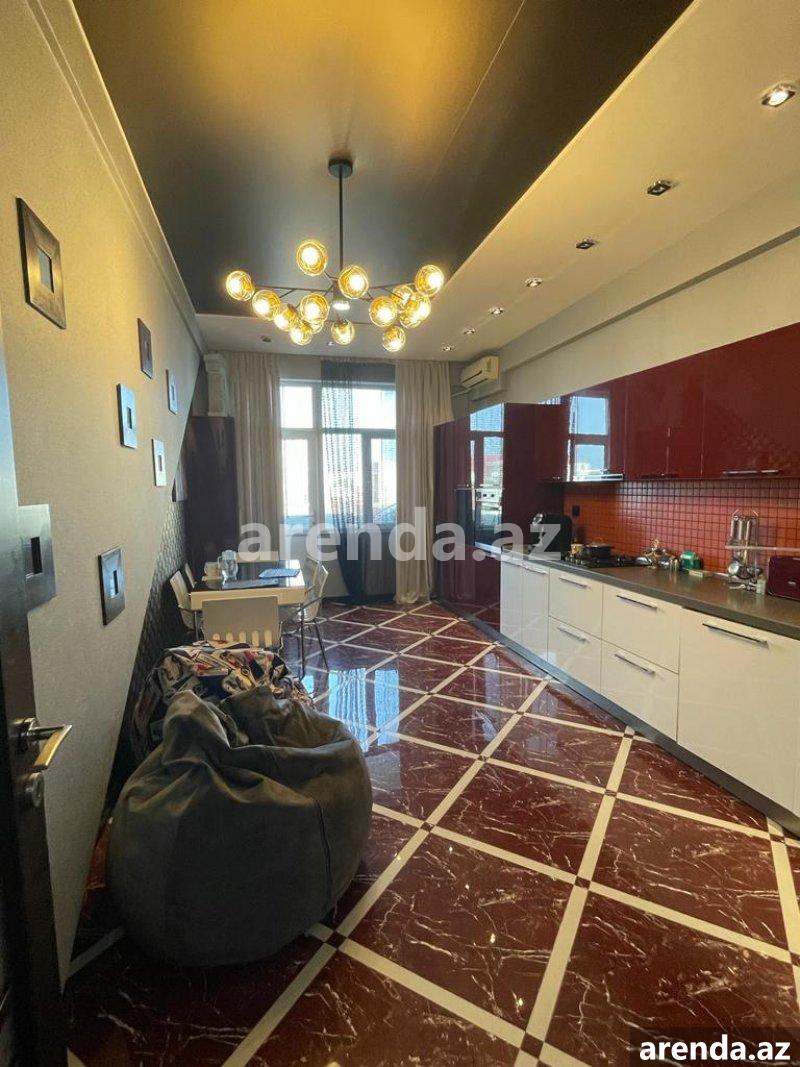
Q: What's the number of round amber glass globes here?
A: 15